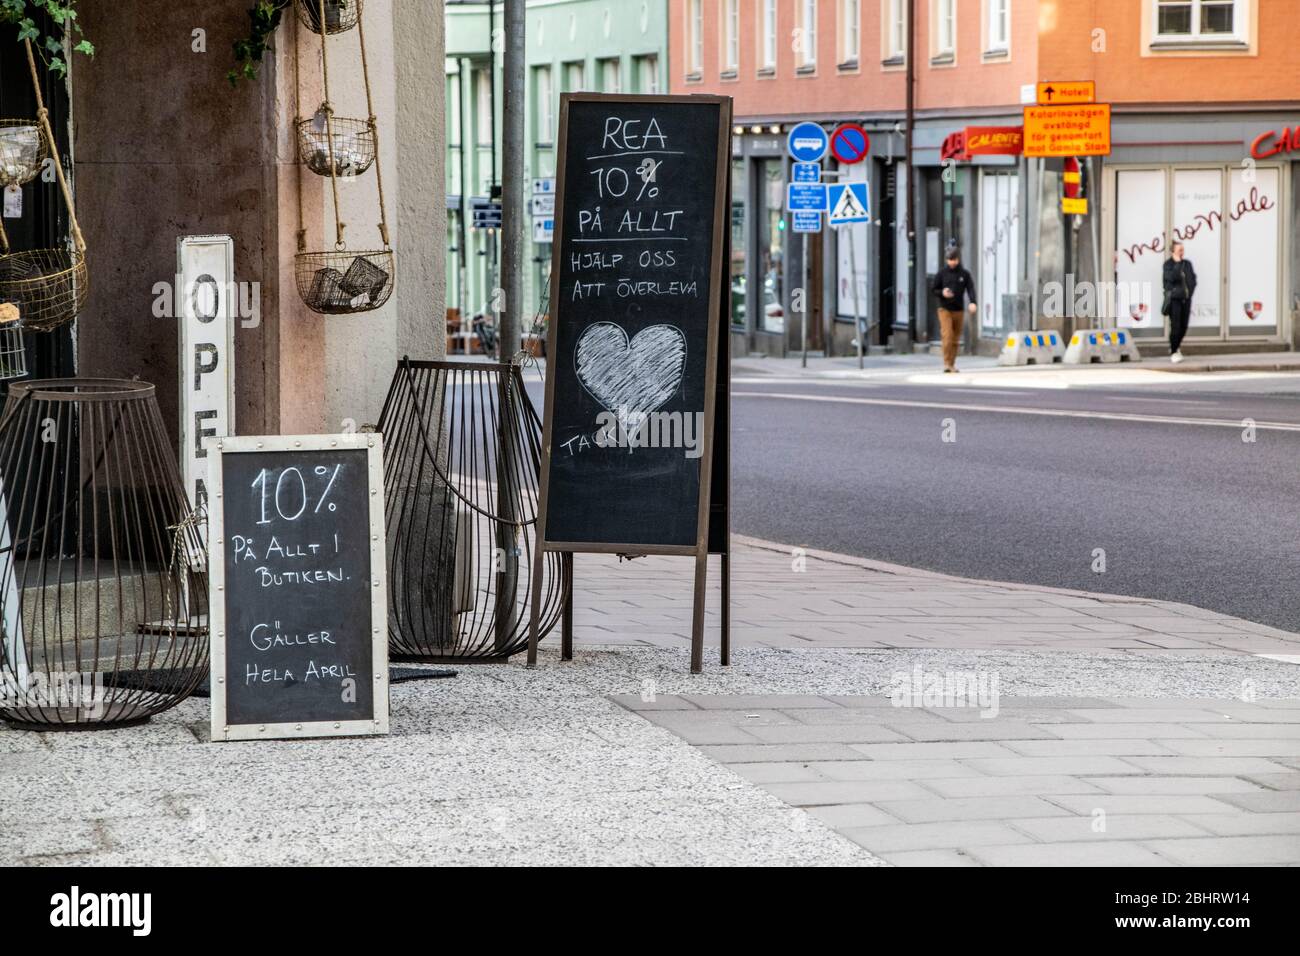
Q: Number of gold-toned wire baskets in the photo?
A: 5